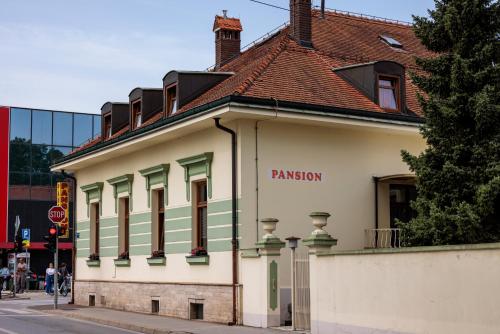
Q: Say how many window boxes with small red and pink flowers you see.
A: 4